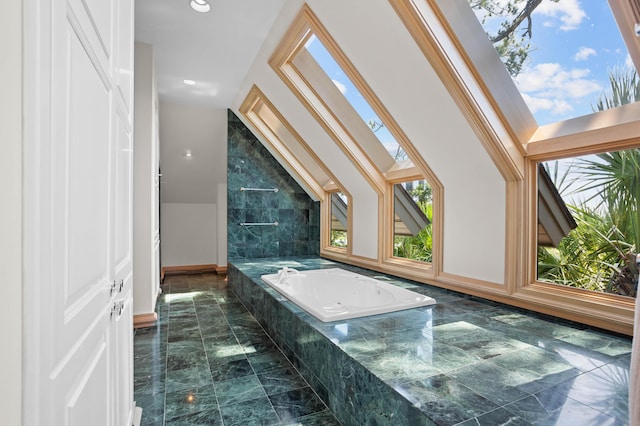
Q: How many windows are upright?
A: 3